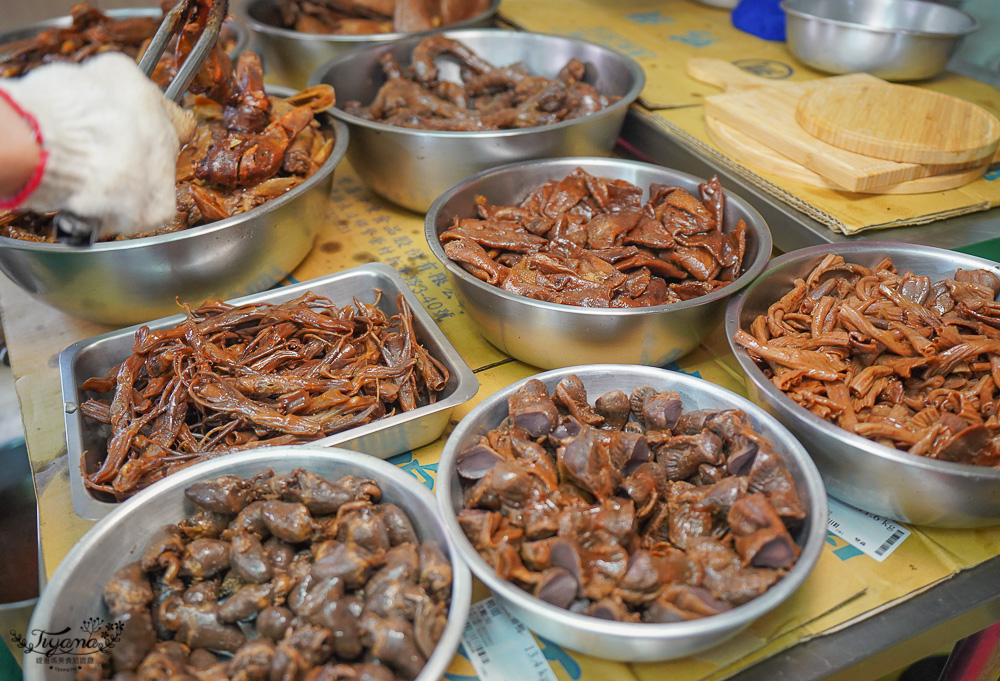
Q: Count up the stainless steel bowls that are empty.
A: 1